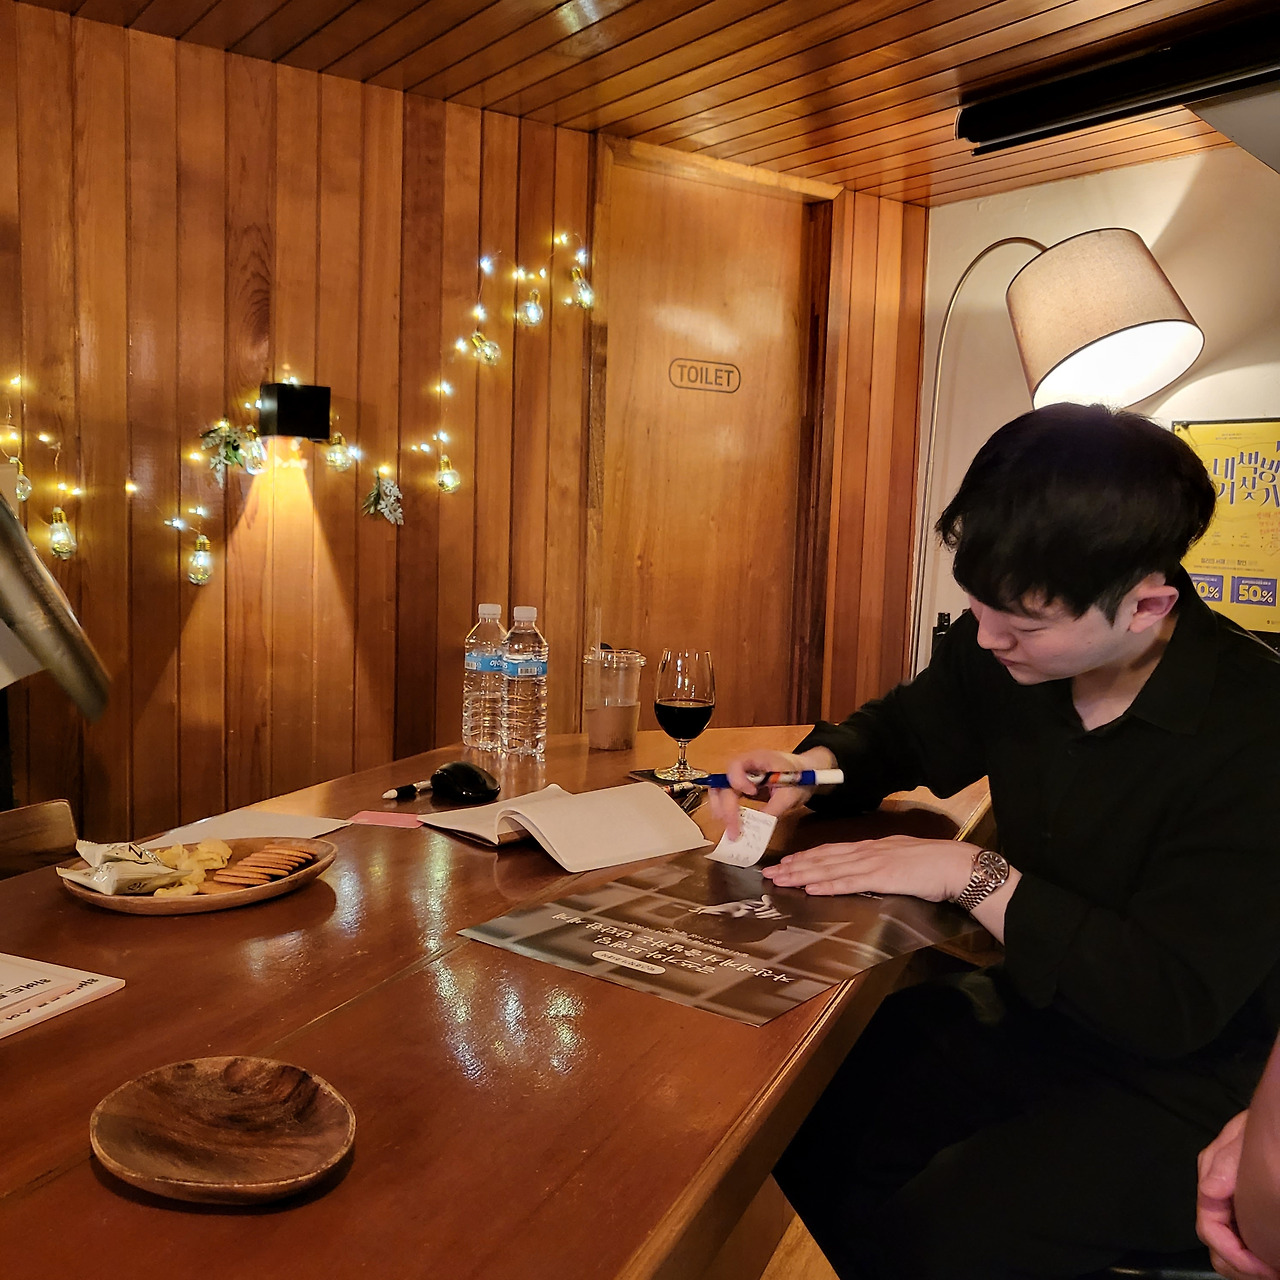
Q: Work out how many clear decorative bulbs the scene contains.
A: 9